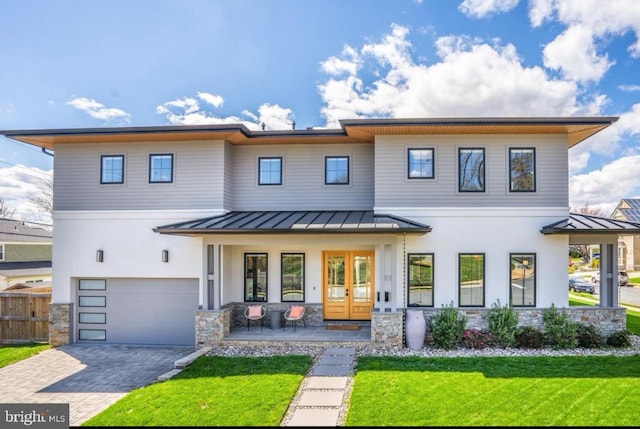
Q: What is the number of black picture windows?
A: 12